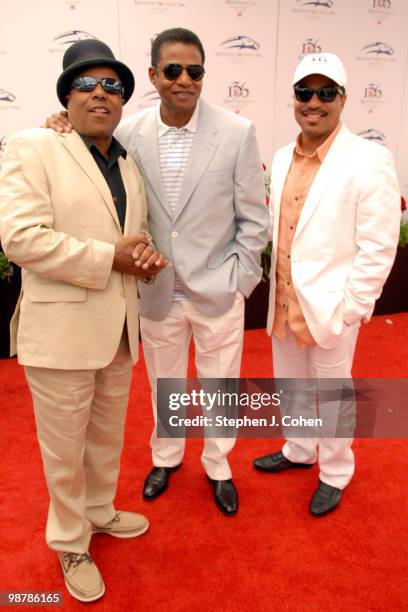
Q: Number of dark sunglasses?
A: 3